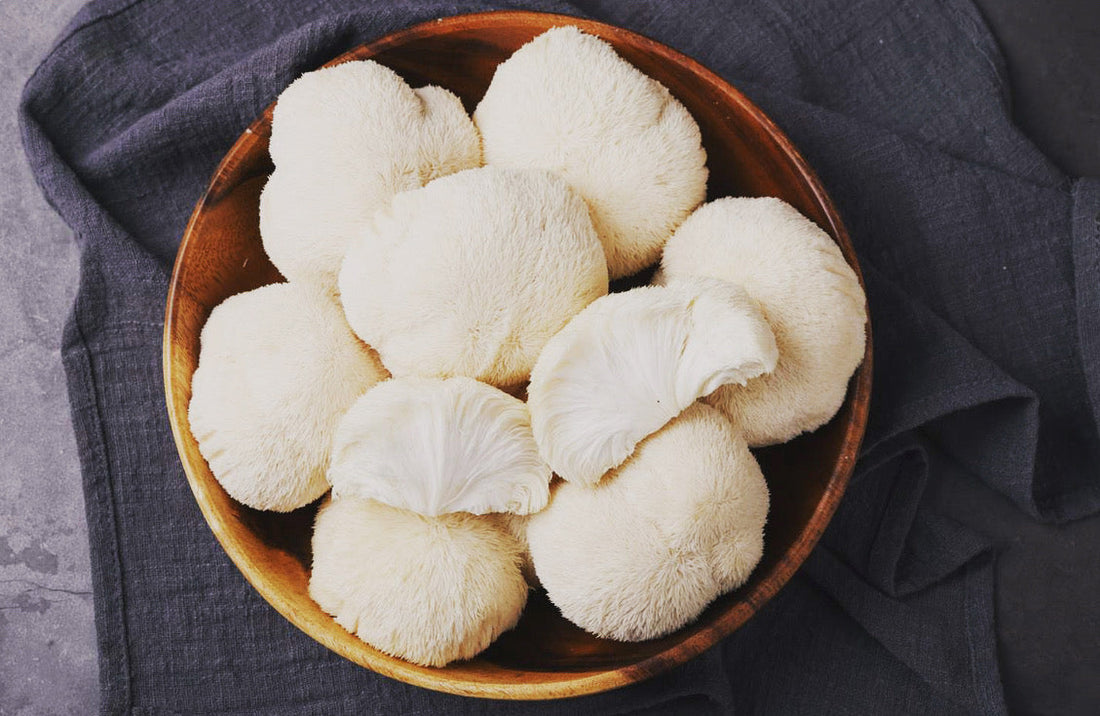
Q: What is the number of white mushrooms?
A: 9